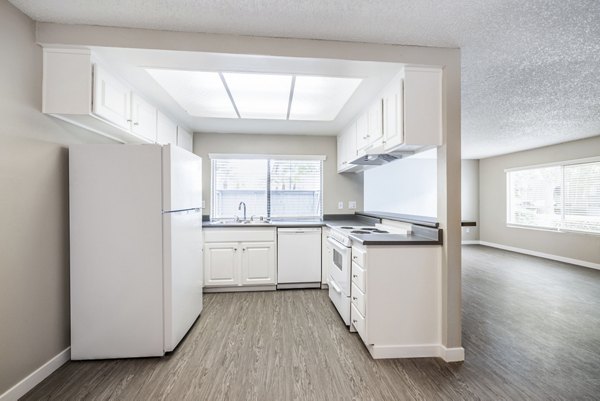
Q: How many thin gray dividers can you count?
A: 2